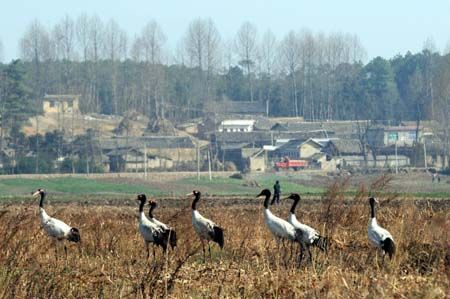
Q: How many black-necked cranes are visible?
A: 7